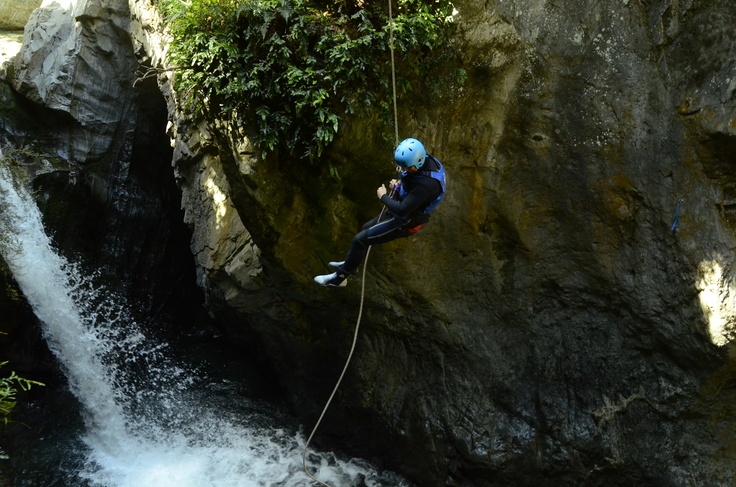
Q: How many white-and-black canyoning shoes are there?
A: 2